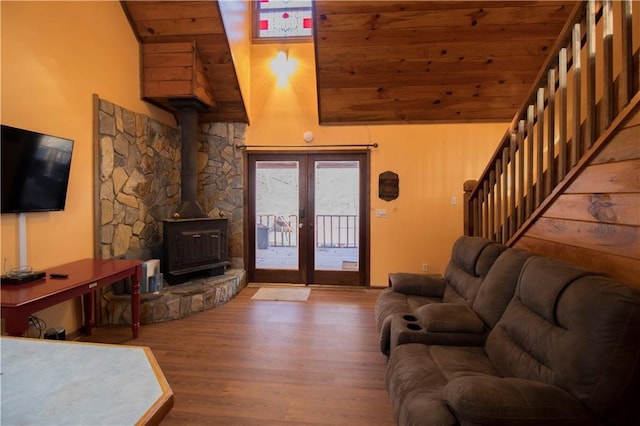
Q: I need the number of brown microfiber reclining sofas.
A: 1